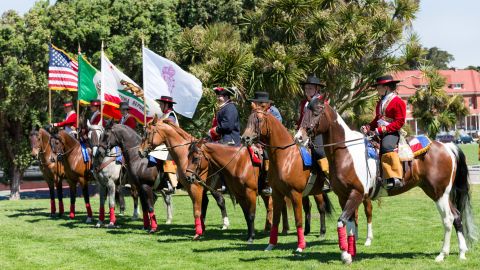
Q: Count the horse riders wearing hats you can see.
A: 8